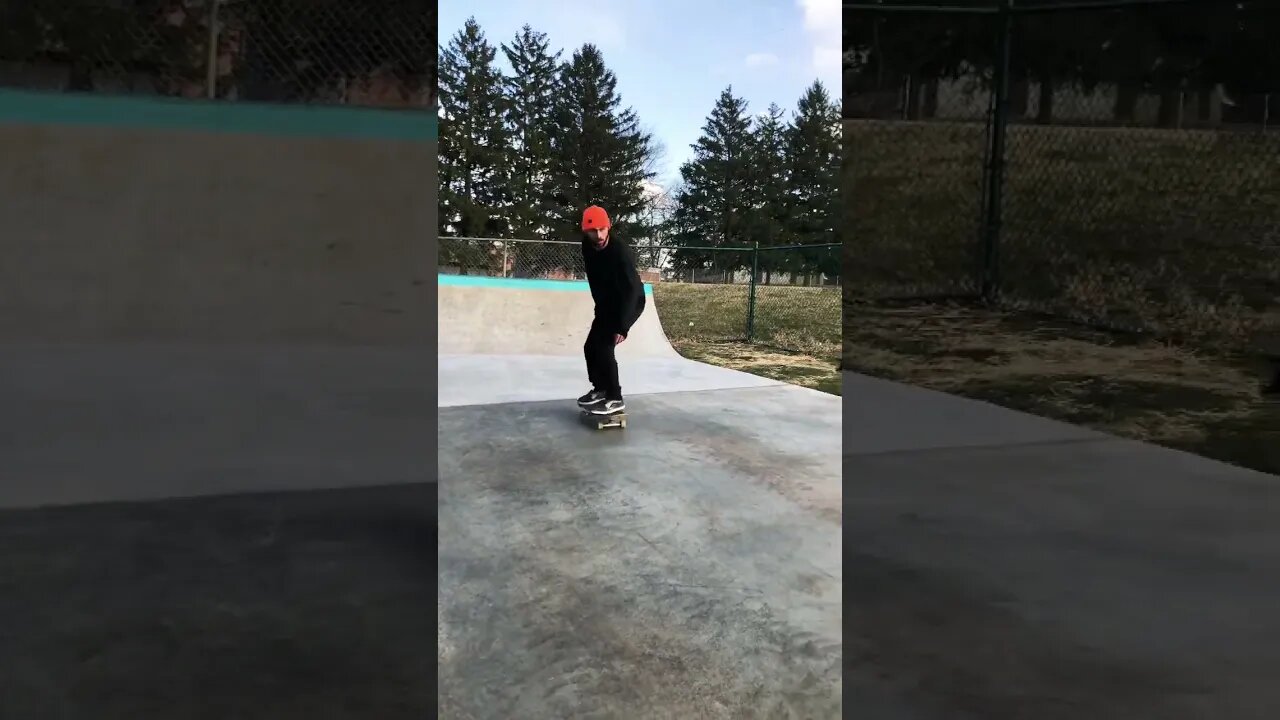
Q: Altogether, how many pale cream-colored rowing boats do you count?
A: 0